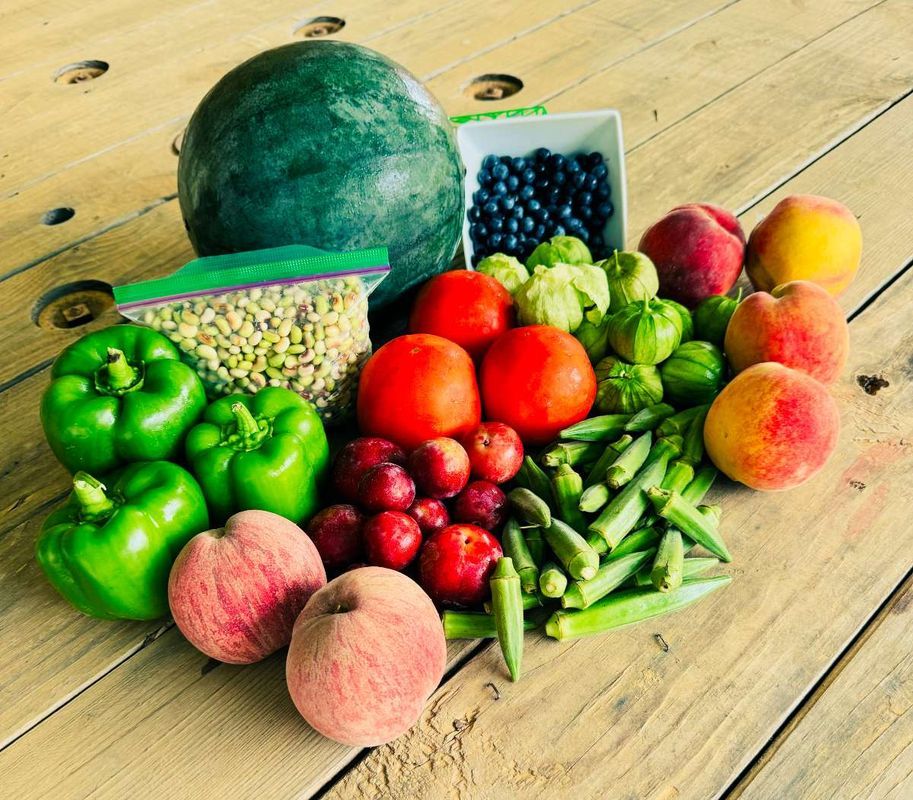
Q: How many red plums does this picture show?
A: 9